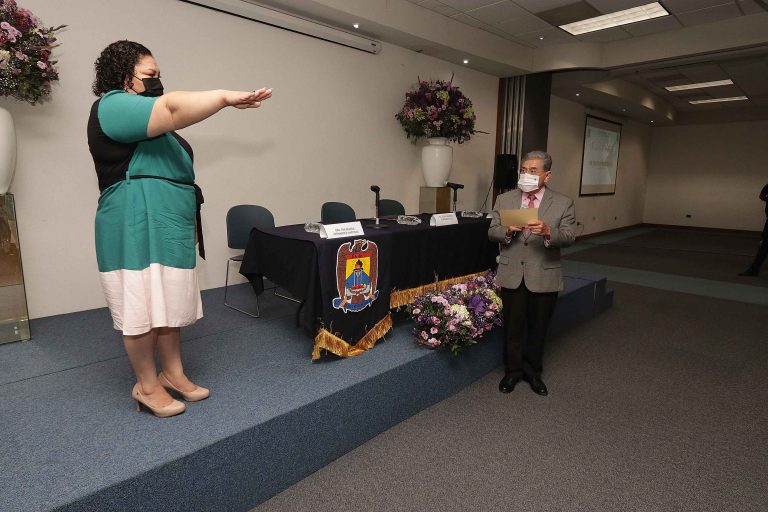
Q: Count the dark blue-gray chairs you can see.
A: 3